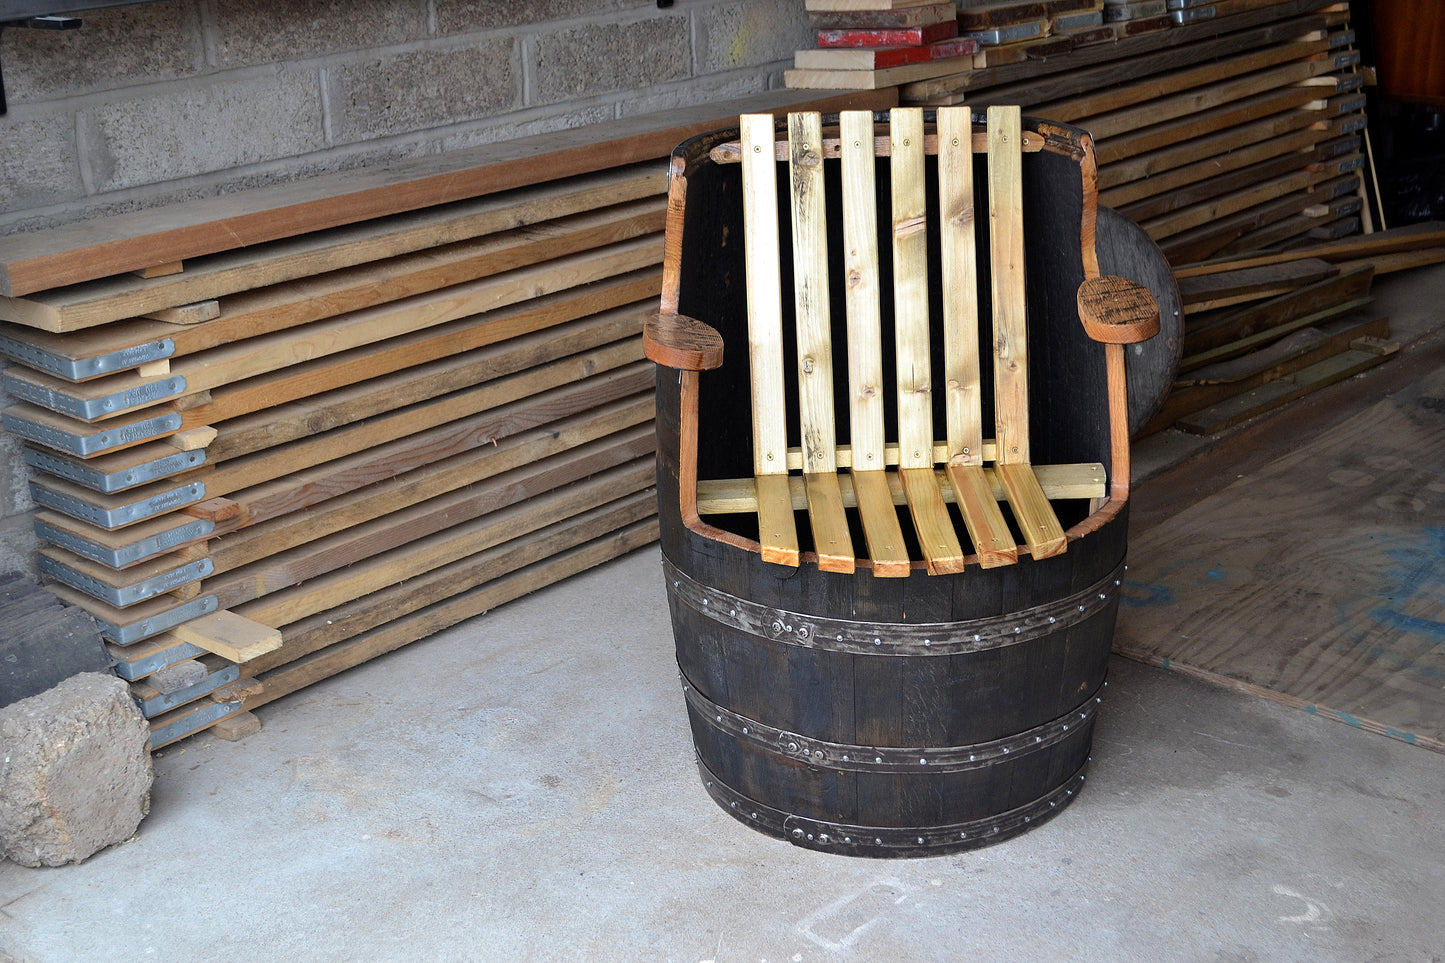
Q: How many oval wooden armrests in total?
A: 2